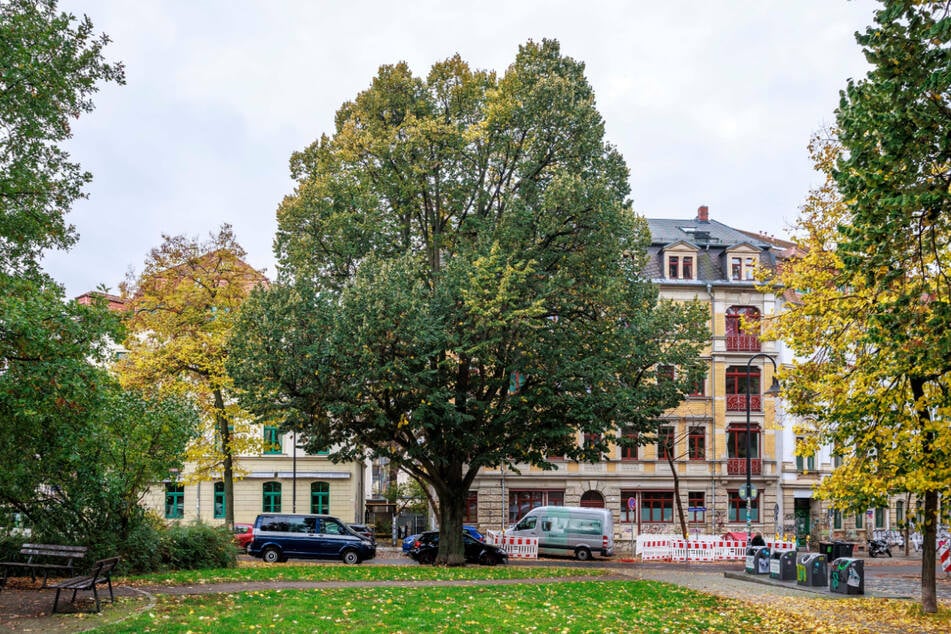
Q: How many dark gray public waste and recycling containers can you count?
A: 4